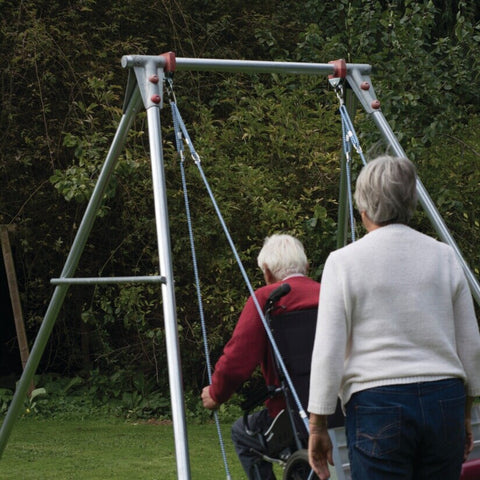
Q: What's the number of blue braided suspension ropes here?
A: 4